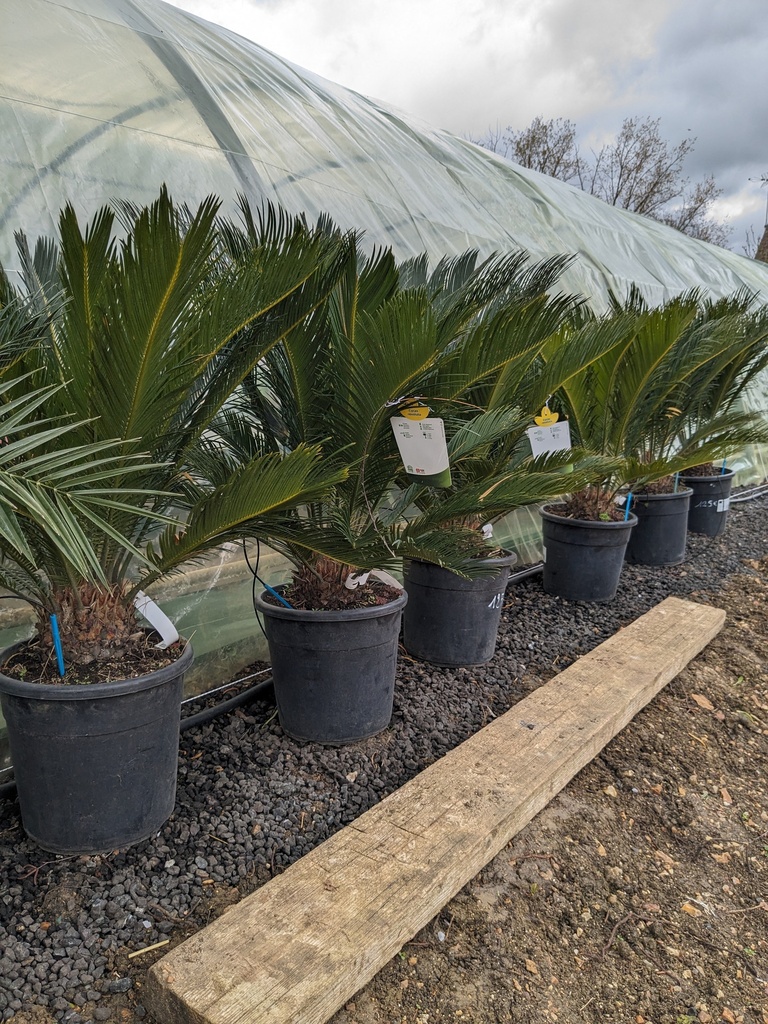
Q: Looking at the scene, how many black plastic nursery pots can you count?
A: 6